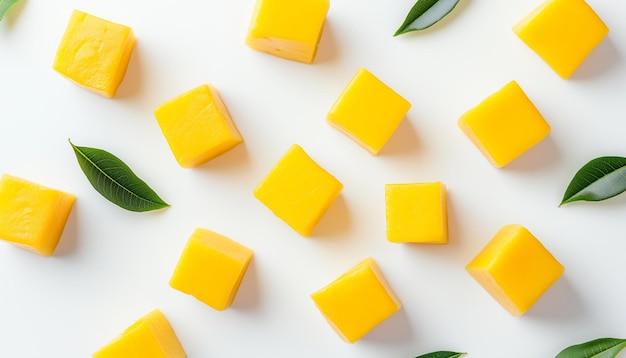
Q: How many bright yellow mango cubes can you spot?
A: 13